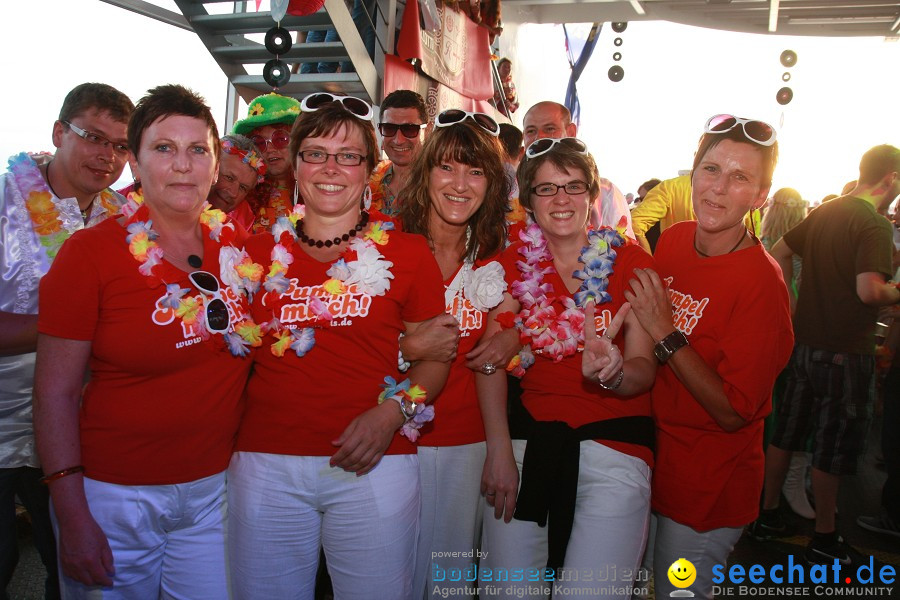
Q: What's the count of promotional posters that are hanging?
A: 2